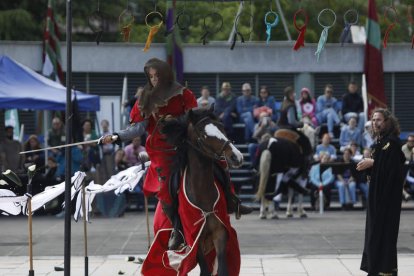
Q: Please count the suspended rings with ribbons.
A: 11